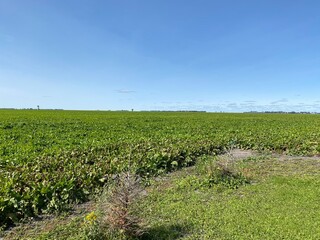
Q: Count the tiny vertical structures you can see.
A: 2